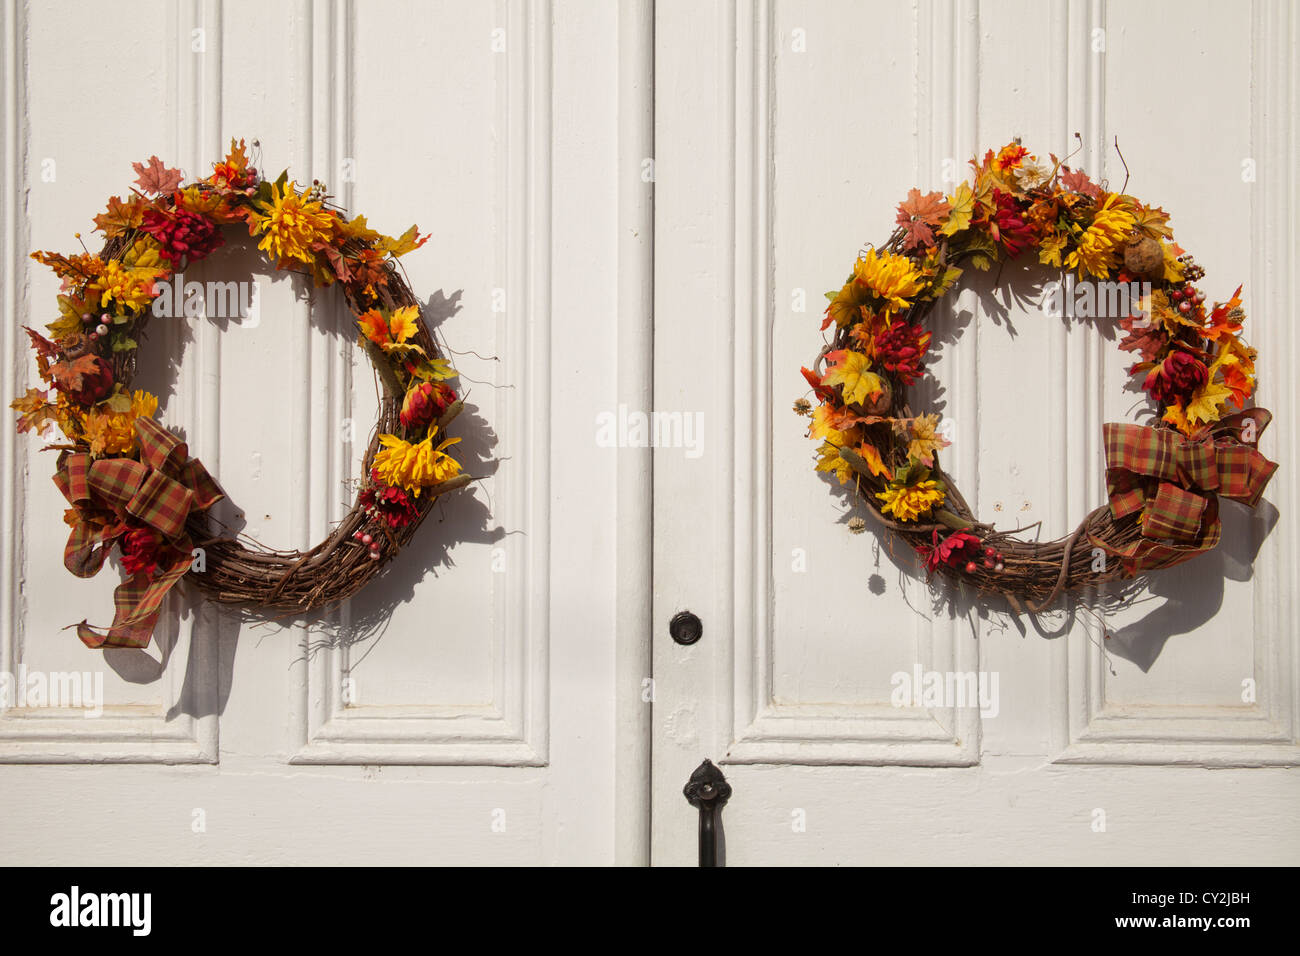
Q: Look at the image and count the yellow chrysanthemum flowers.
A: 7